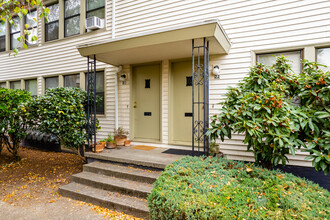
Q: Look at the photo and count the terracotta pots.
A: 5